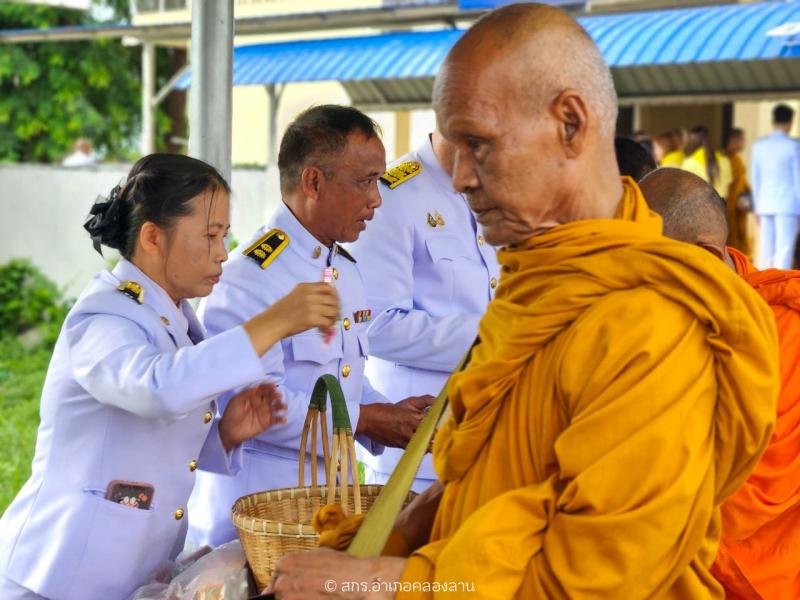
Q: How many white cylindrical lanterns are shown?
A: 0